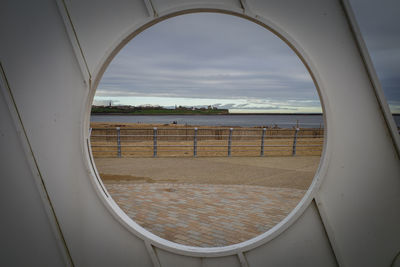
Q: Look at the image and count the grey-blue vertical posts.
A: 6